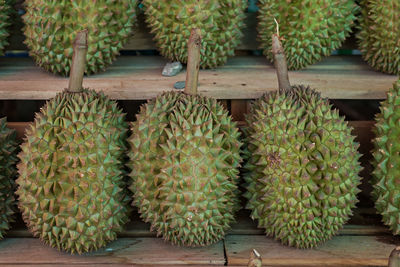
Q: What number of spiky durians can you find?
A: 10